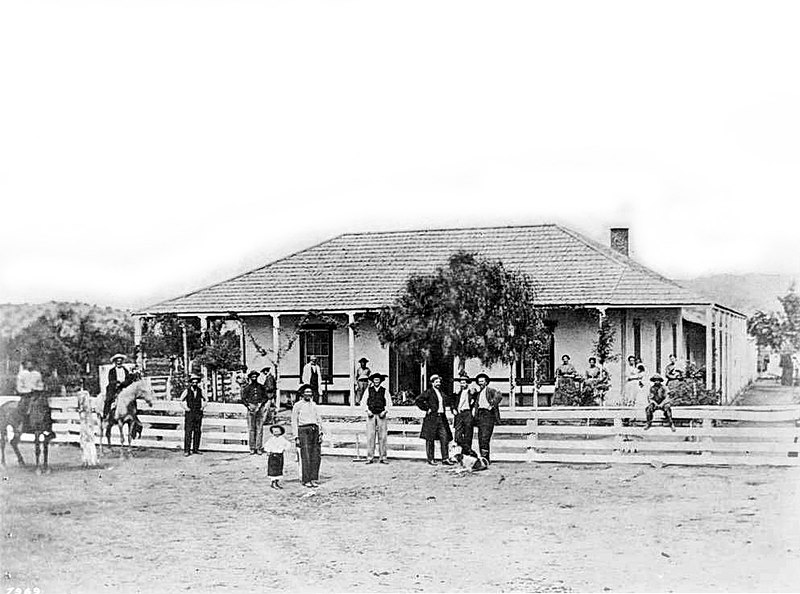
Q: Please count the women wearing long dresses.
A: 4